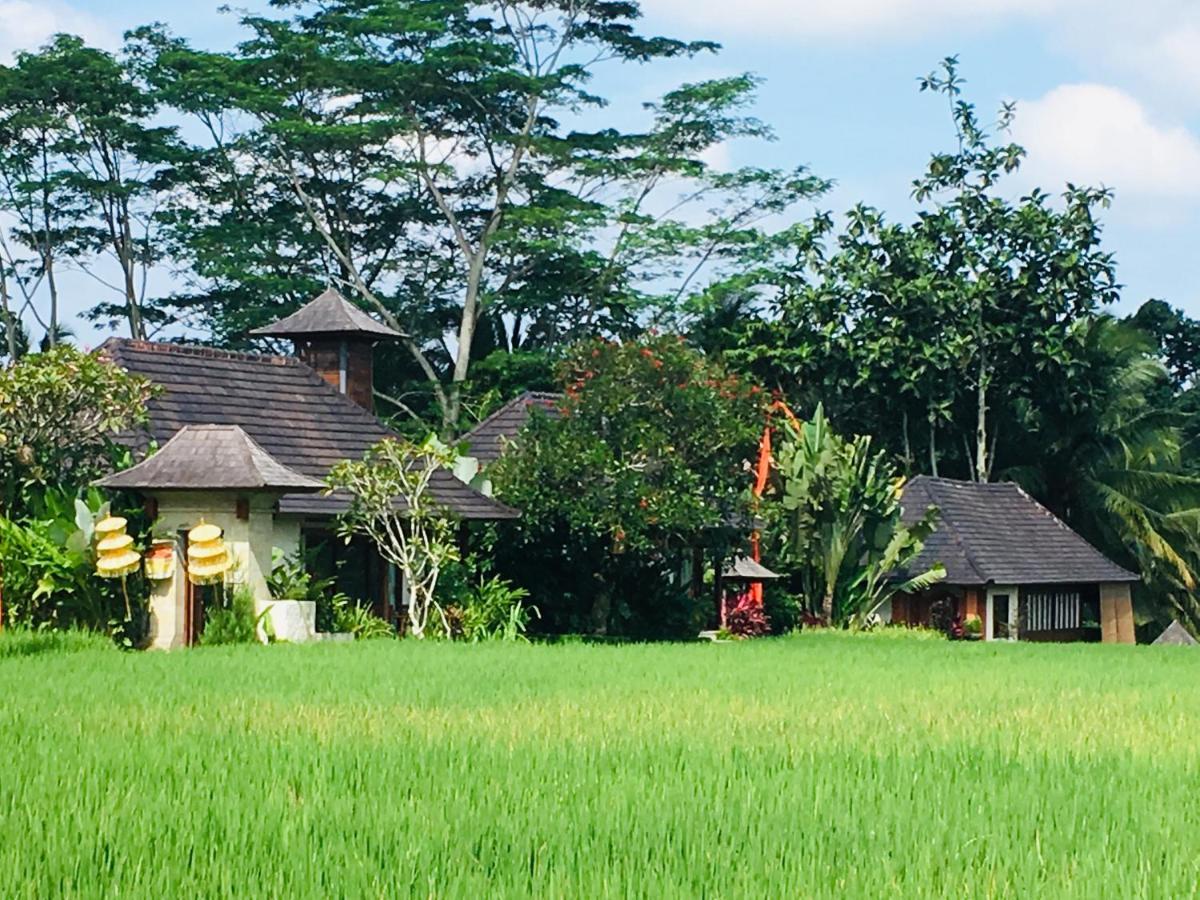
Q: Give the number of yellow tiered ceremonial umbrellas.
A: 2